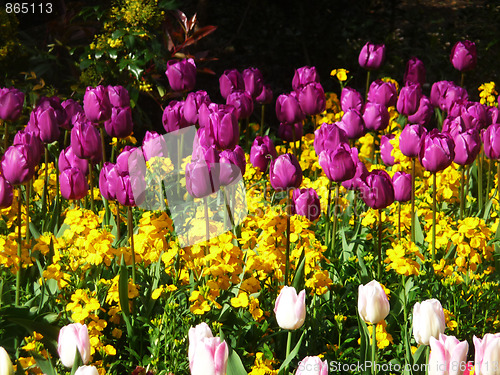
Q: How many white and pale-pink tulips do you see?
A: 11